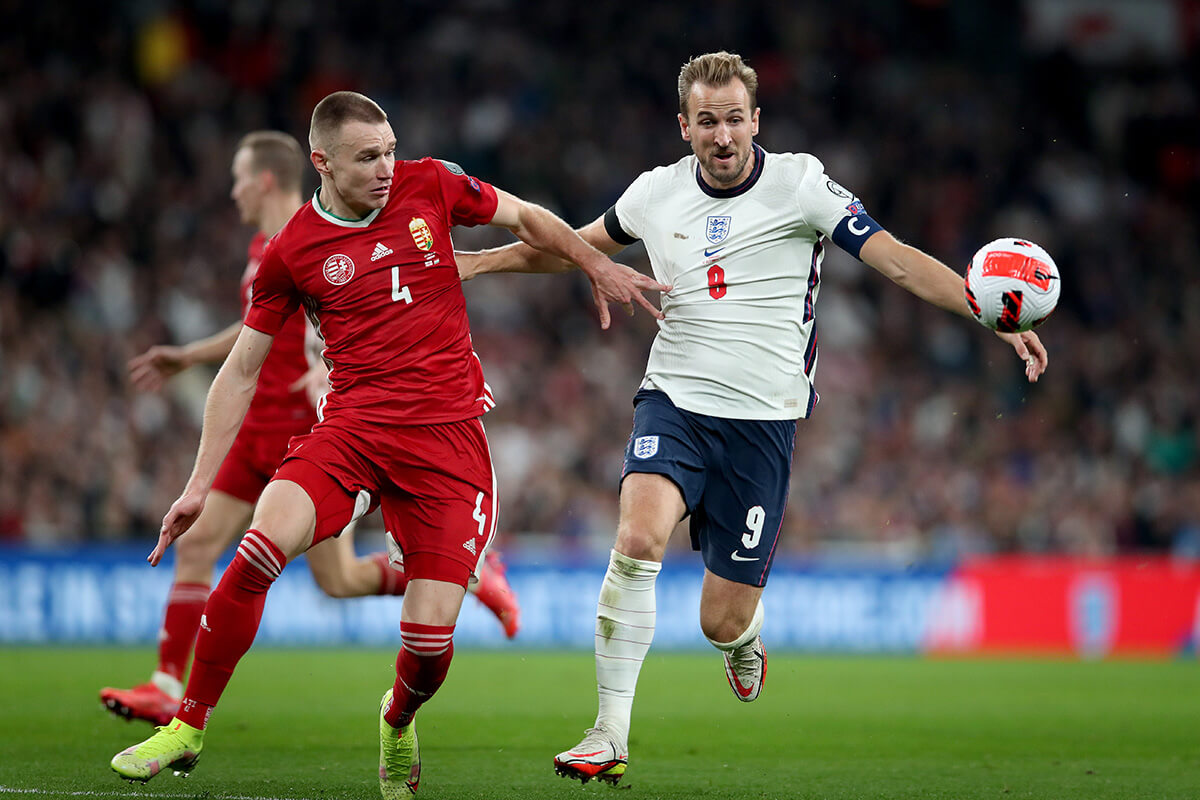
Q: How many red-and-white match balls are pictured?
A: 1